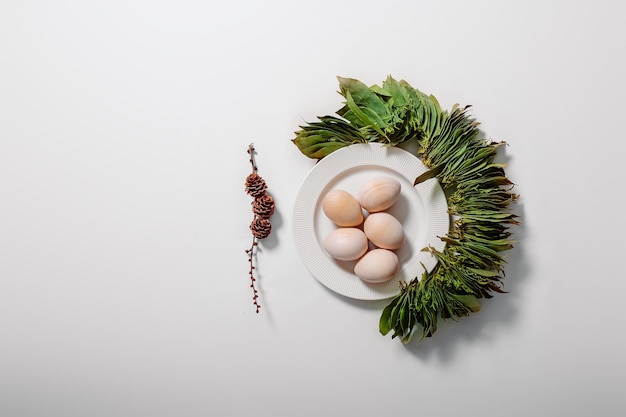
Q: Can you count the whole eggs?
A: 5